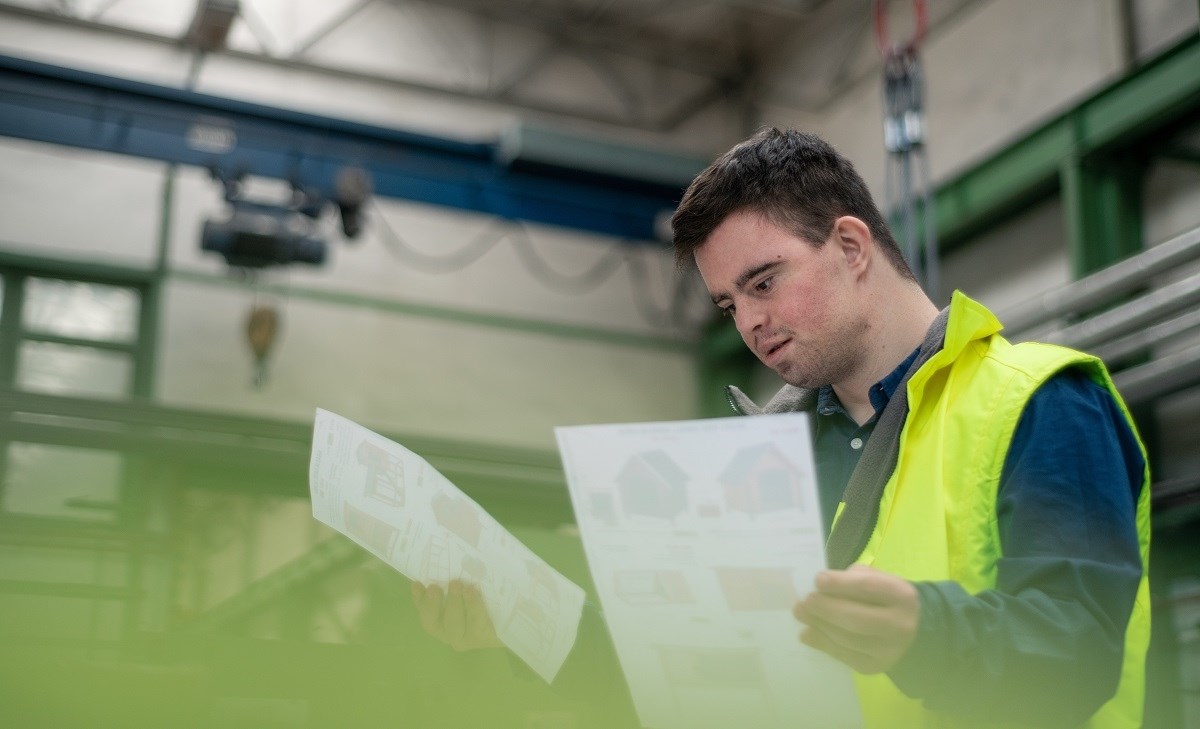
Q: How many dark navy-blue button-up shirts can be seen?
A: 1